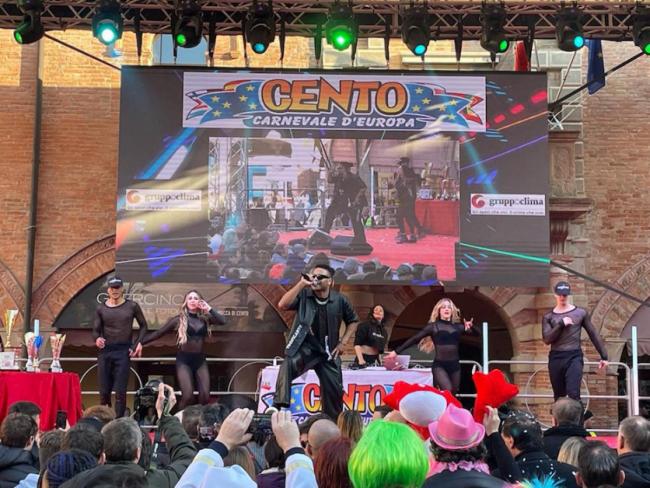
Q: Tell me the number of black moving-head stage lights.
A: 9